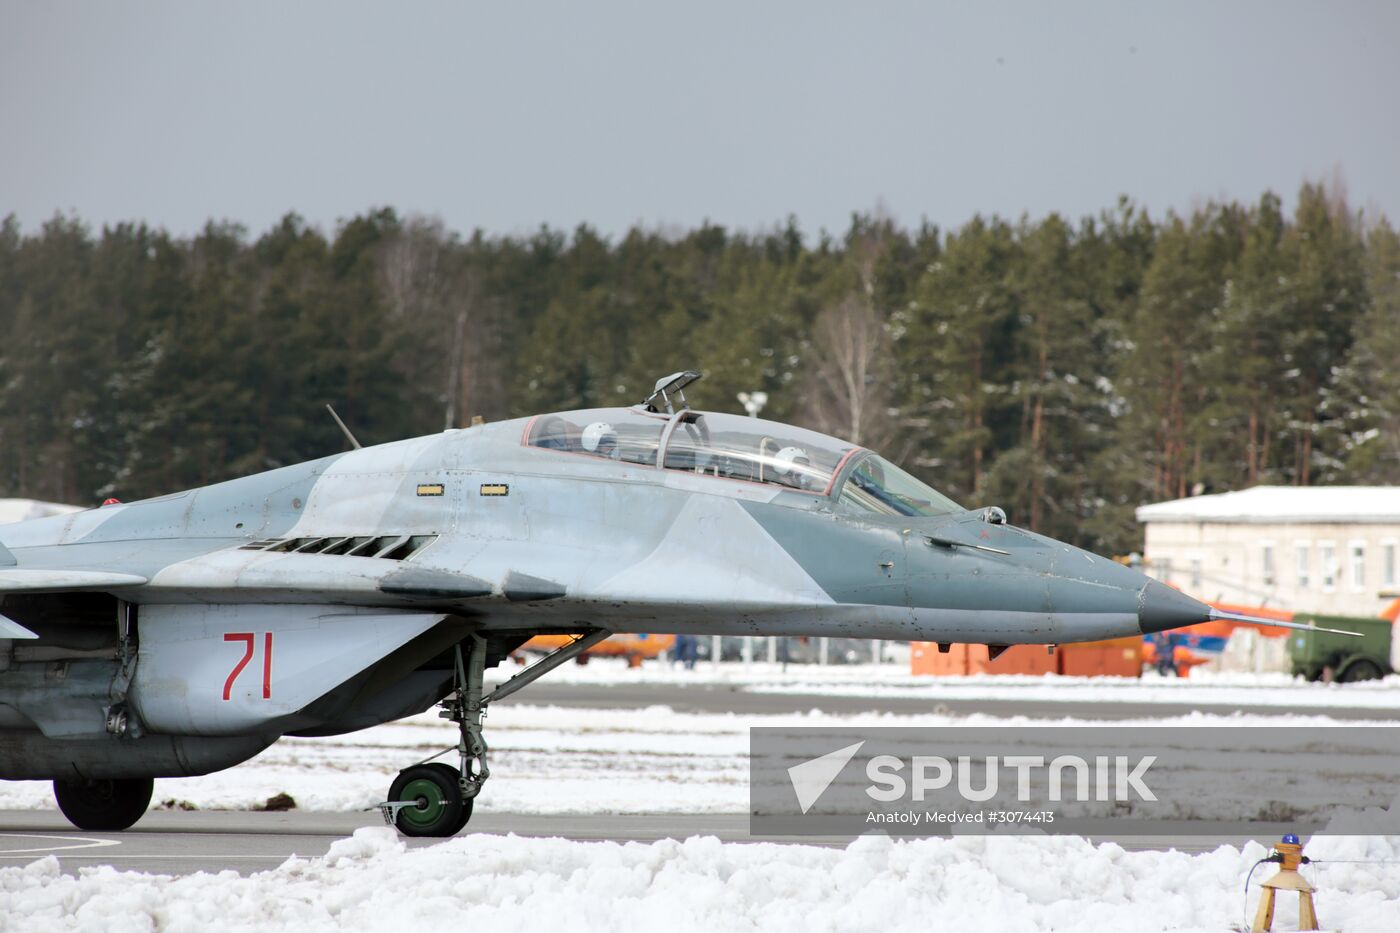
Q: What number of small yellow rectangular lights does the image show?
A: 2